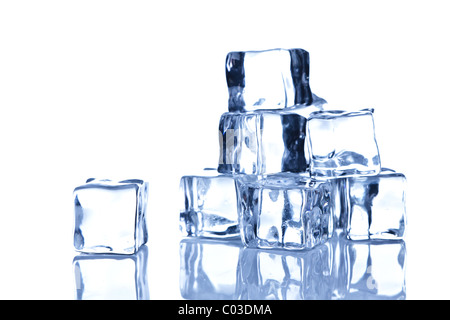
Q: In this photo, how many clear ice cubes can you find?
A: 7